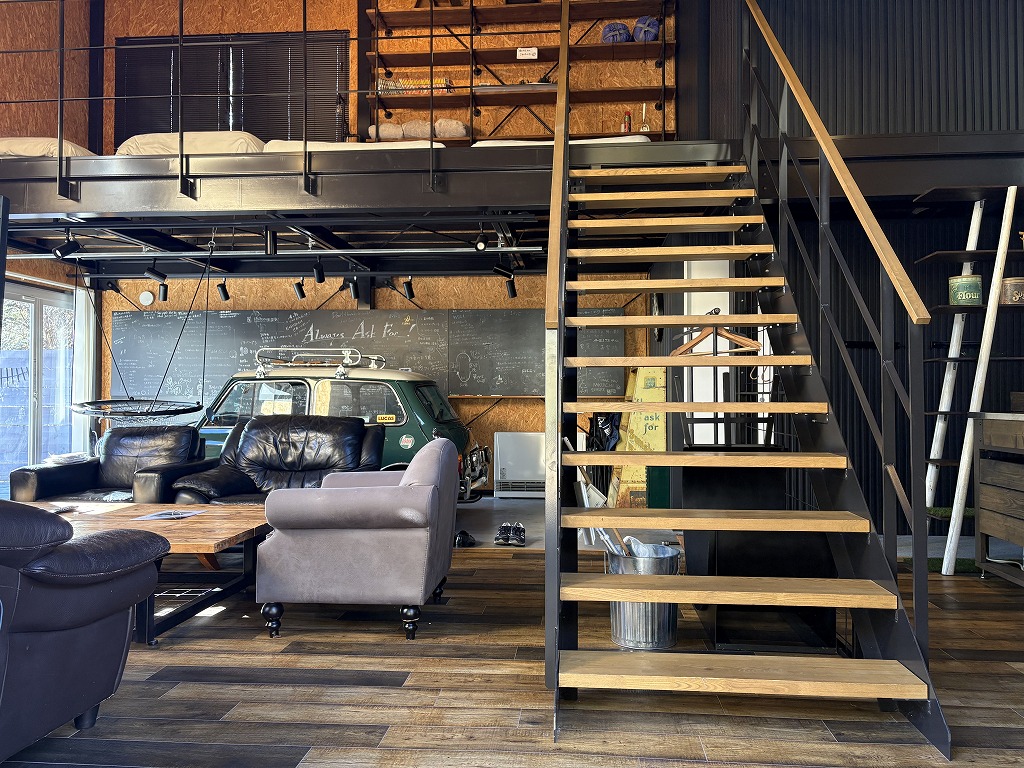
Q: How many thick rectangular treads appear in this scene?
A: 12